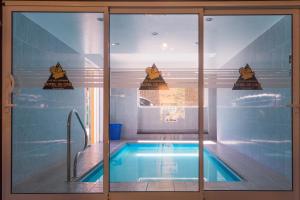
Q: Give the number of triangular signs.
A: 3